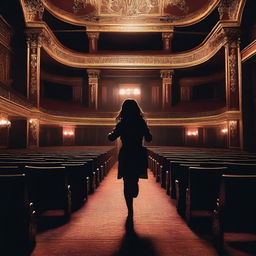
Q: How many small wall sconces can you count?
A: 4